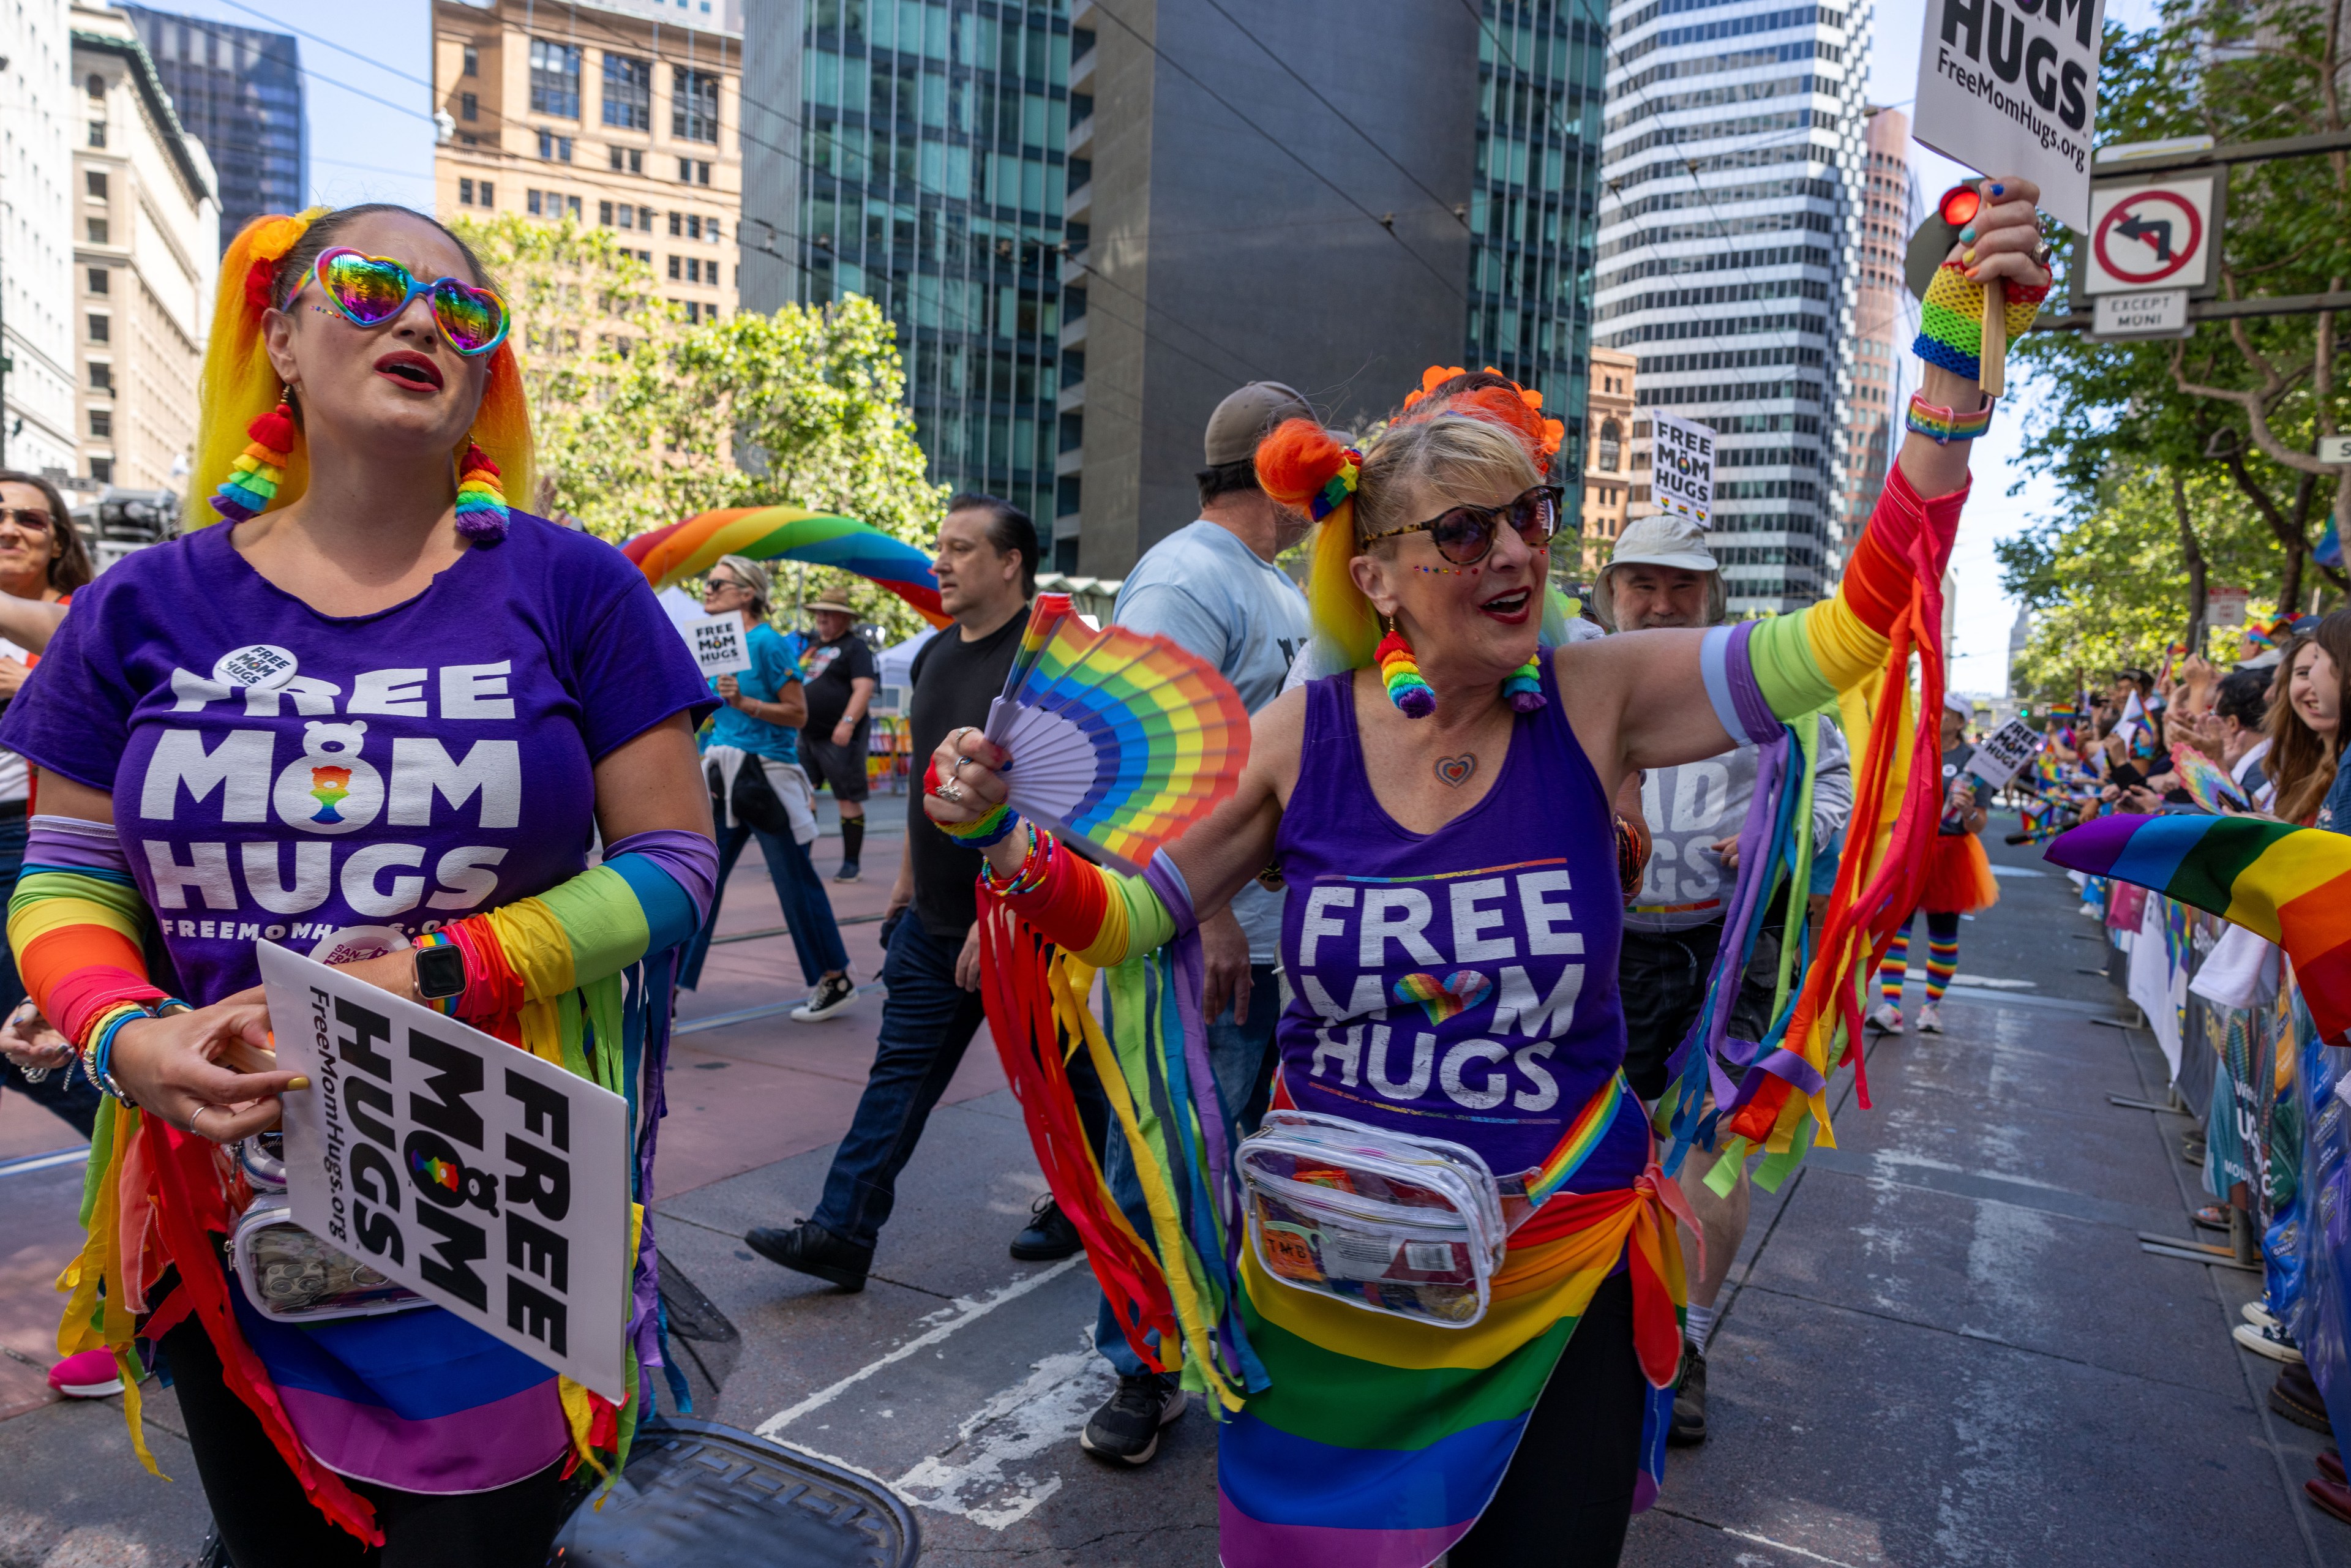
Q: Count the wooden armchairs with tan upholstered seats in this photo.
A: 0